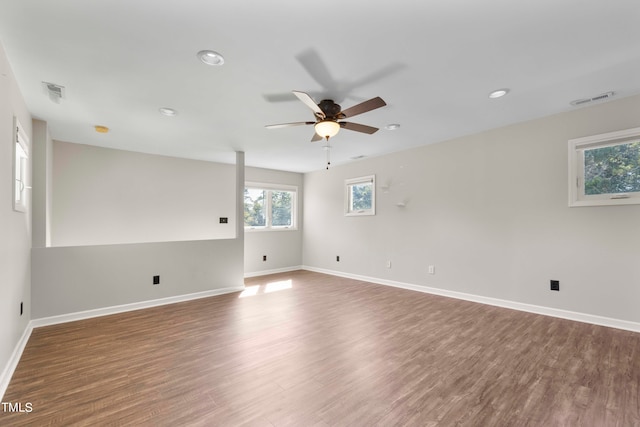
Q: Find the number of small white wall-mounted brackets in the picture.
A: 2